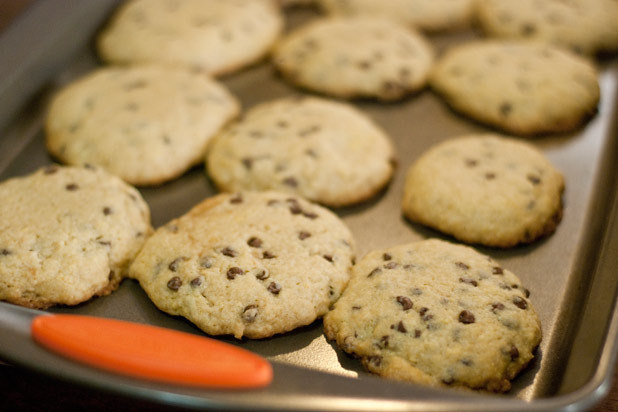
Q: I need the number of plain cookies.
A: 0